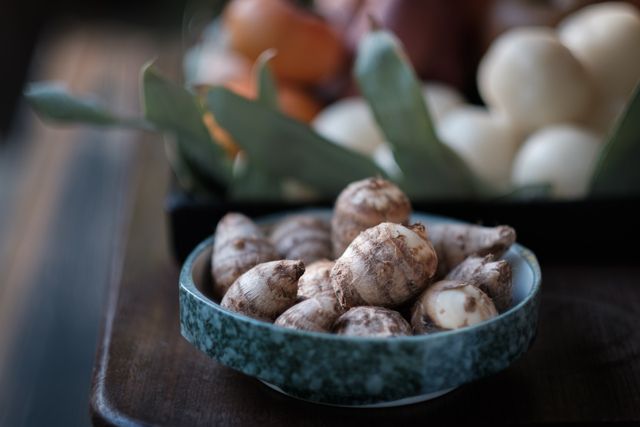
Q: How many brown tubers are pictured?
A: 11